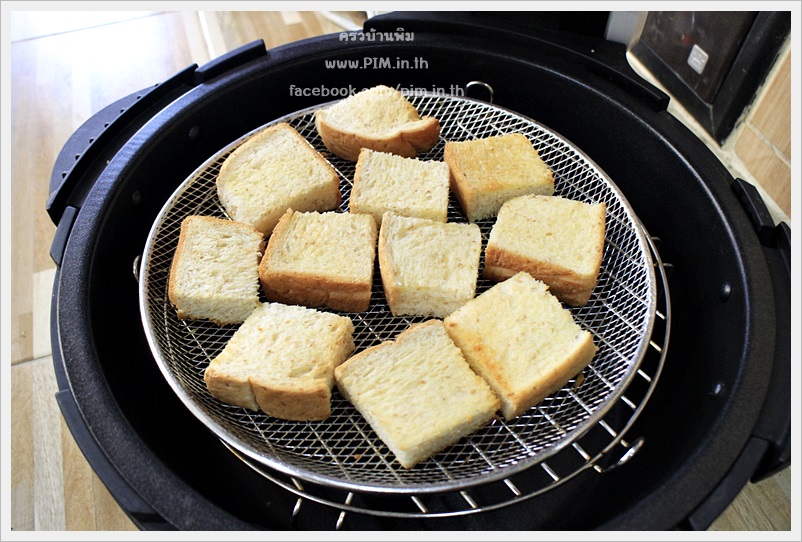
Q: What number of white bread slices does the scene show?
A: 11